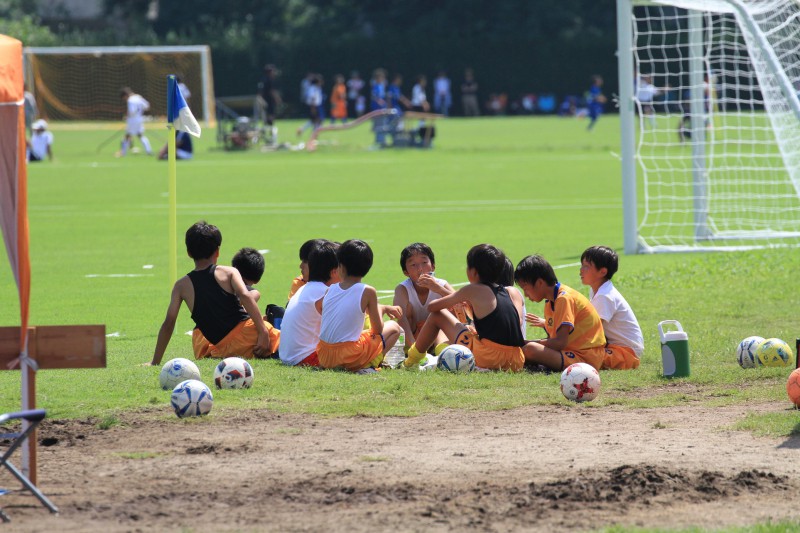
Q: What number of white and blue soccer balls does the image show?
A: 4